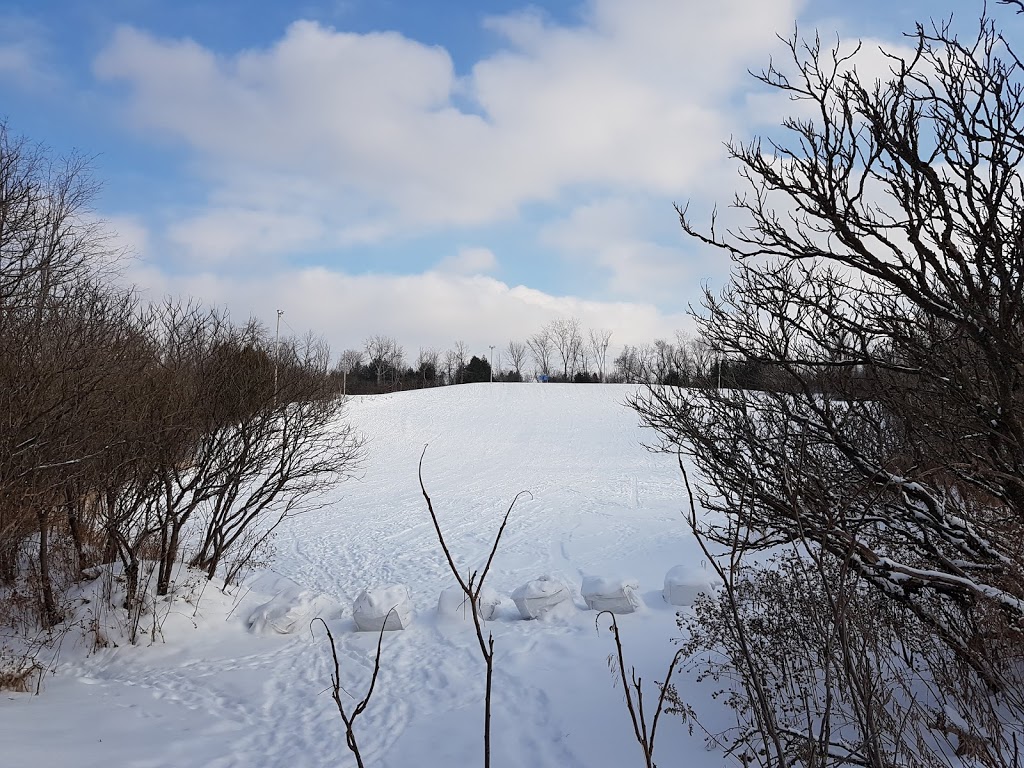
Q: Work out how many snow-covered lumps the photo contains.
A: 6